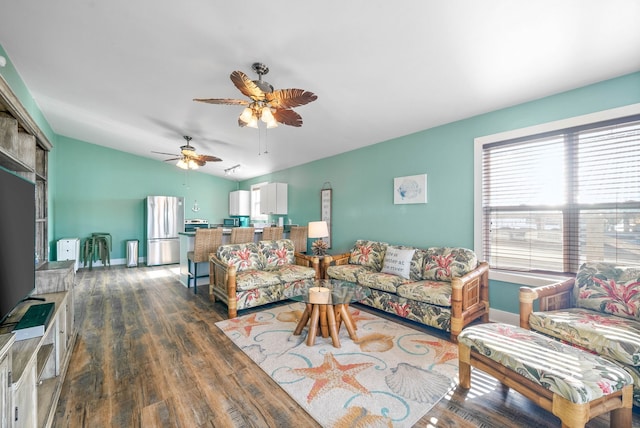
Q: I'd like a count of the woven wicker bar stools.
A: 4